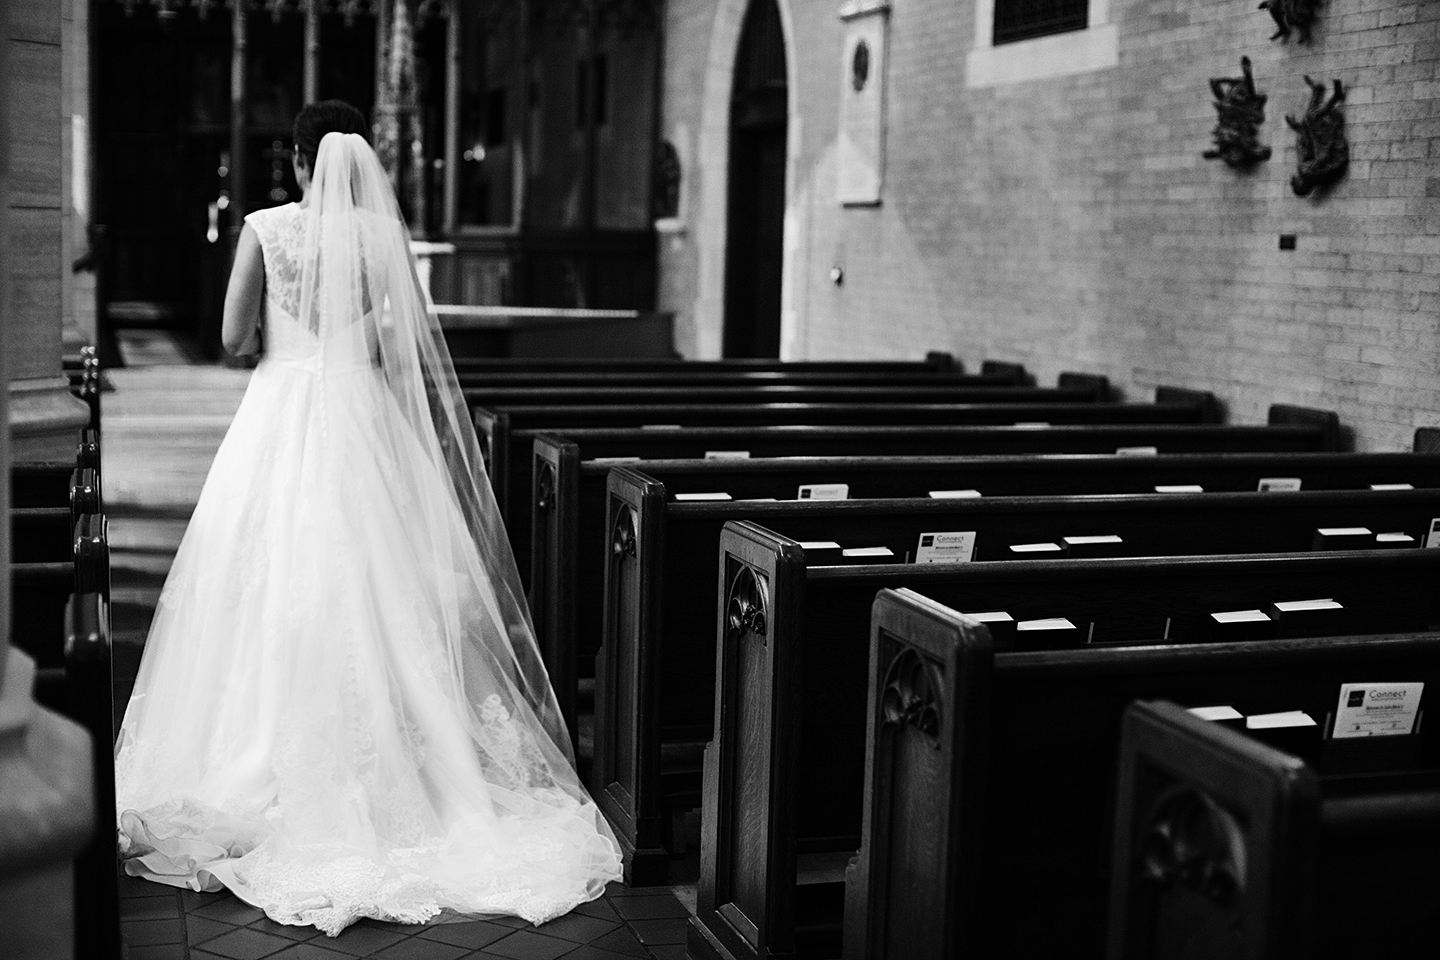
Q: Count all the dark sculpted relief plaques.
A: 3